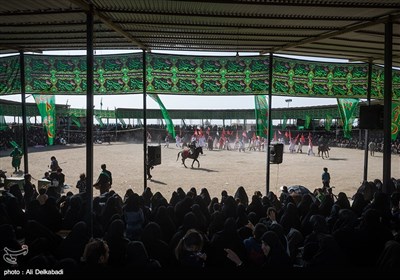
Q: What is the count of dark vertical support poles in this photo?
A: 6